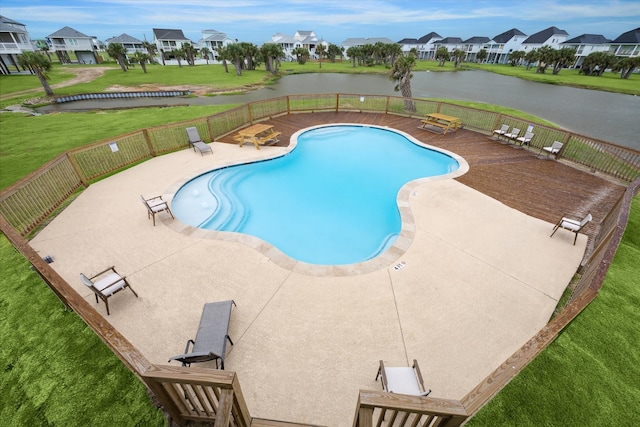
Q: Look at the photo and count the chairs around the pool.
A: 10